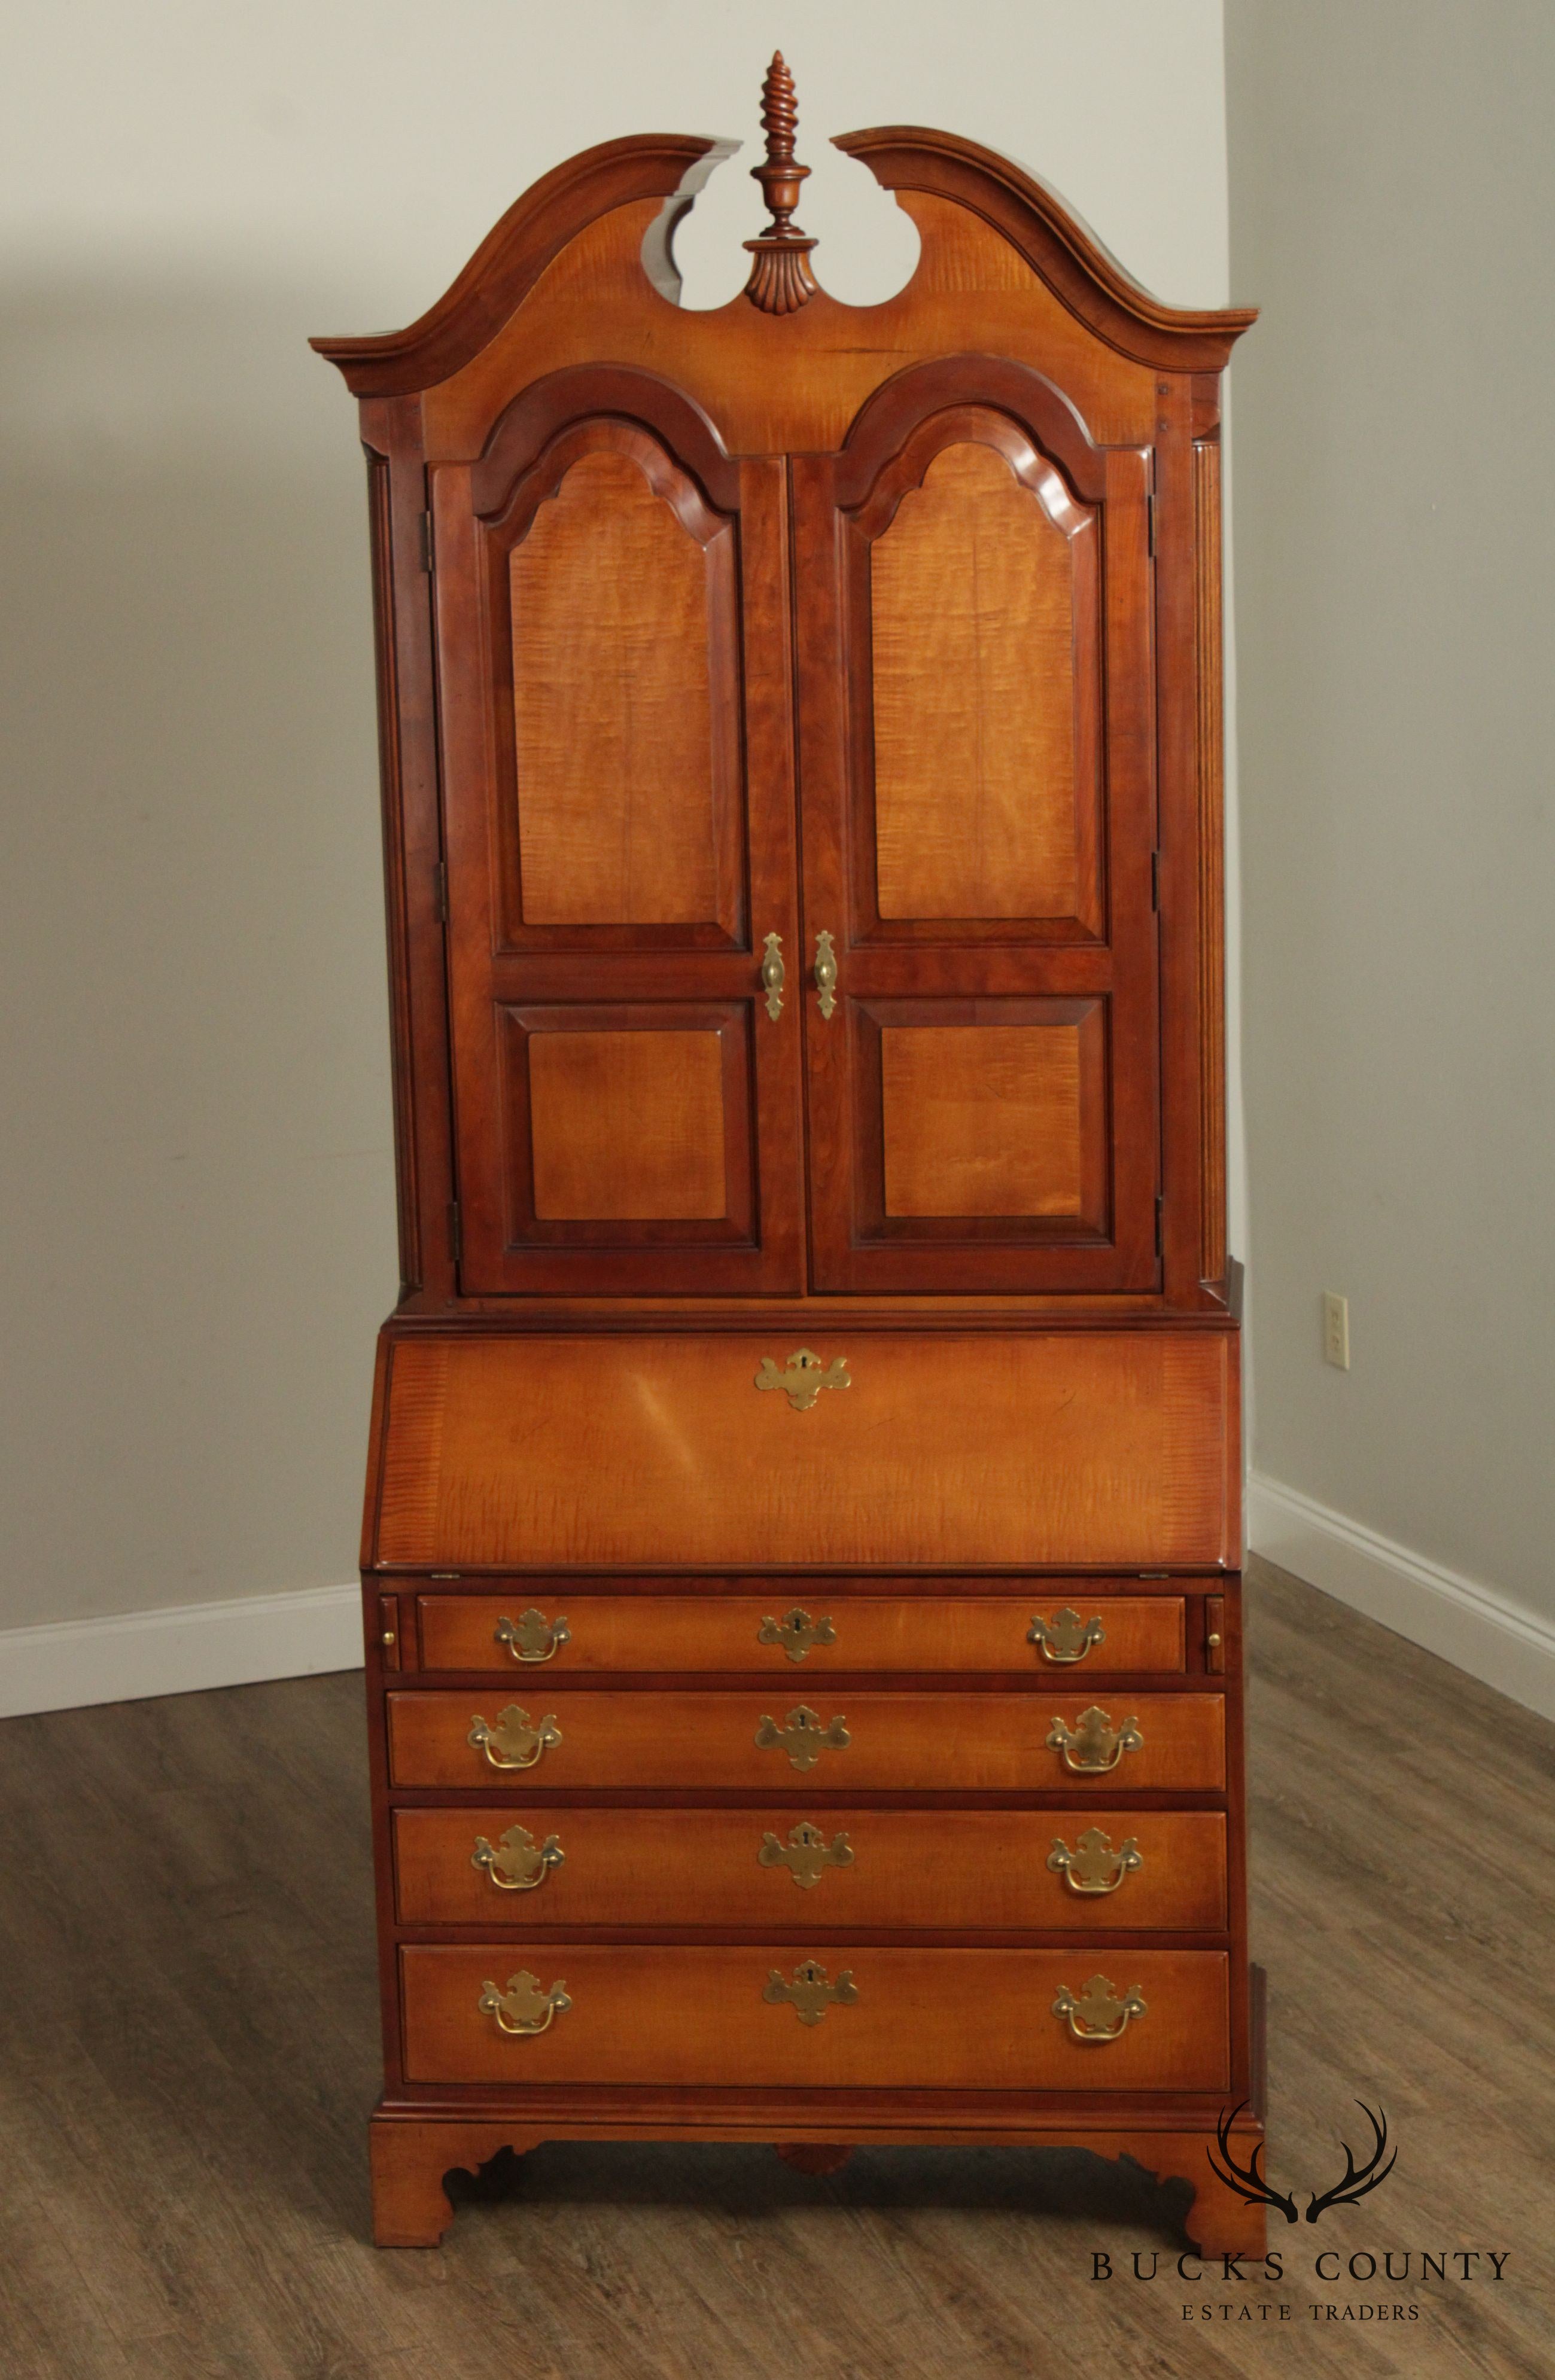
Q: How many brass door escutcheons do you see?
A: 2